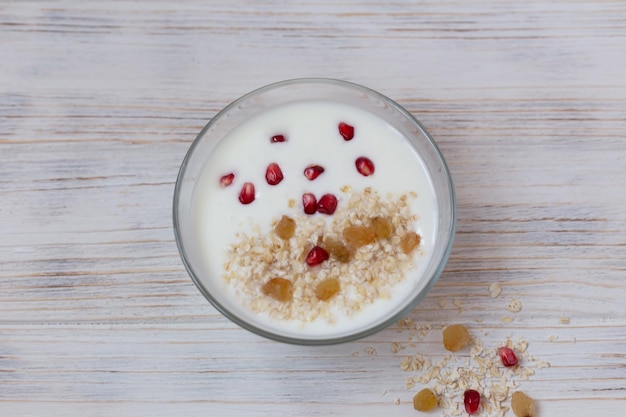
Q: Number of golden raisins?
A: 10